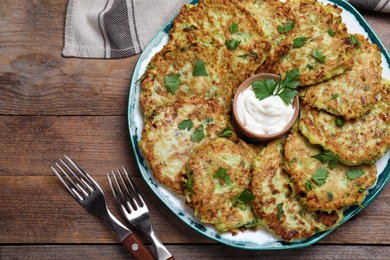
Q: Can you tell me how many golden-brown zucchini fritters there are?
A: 10